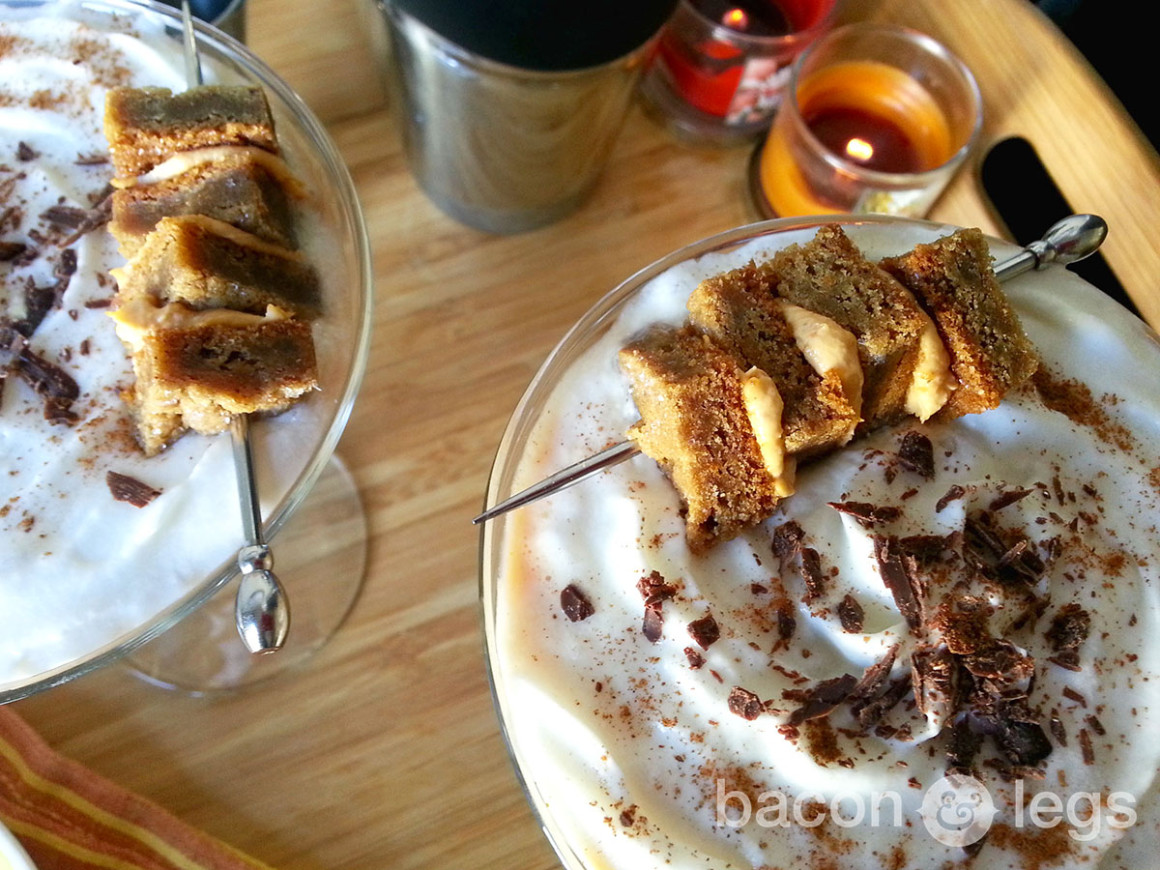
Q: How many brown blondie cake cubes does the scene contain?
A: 8